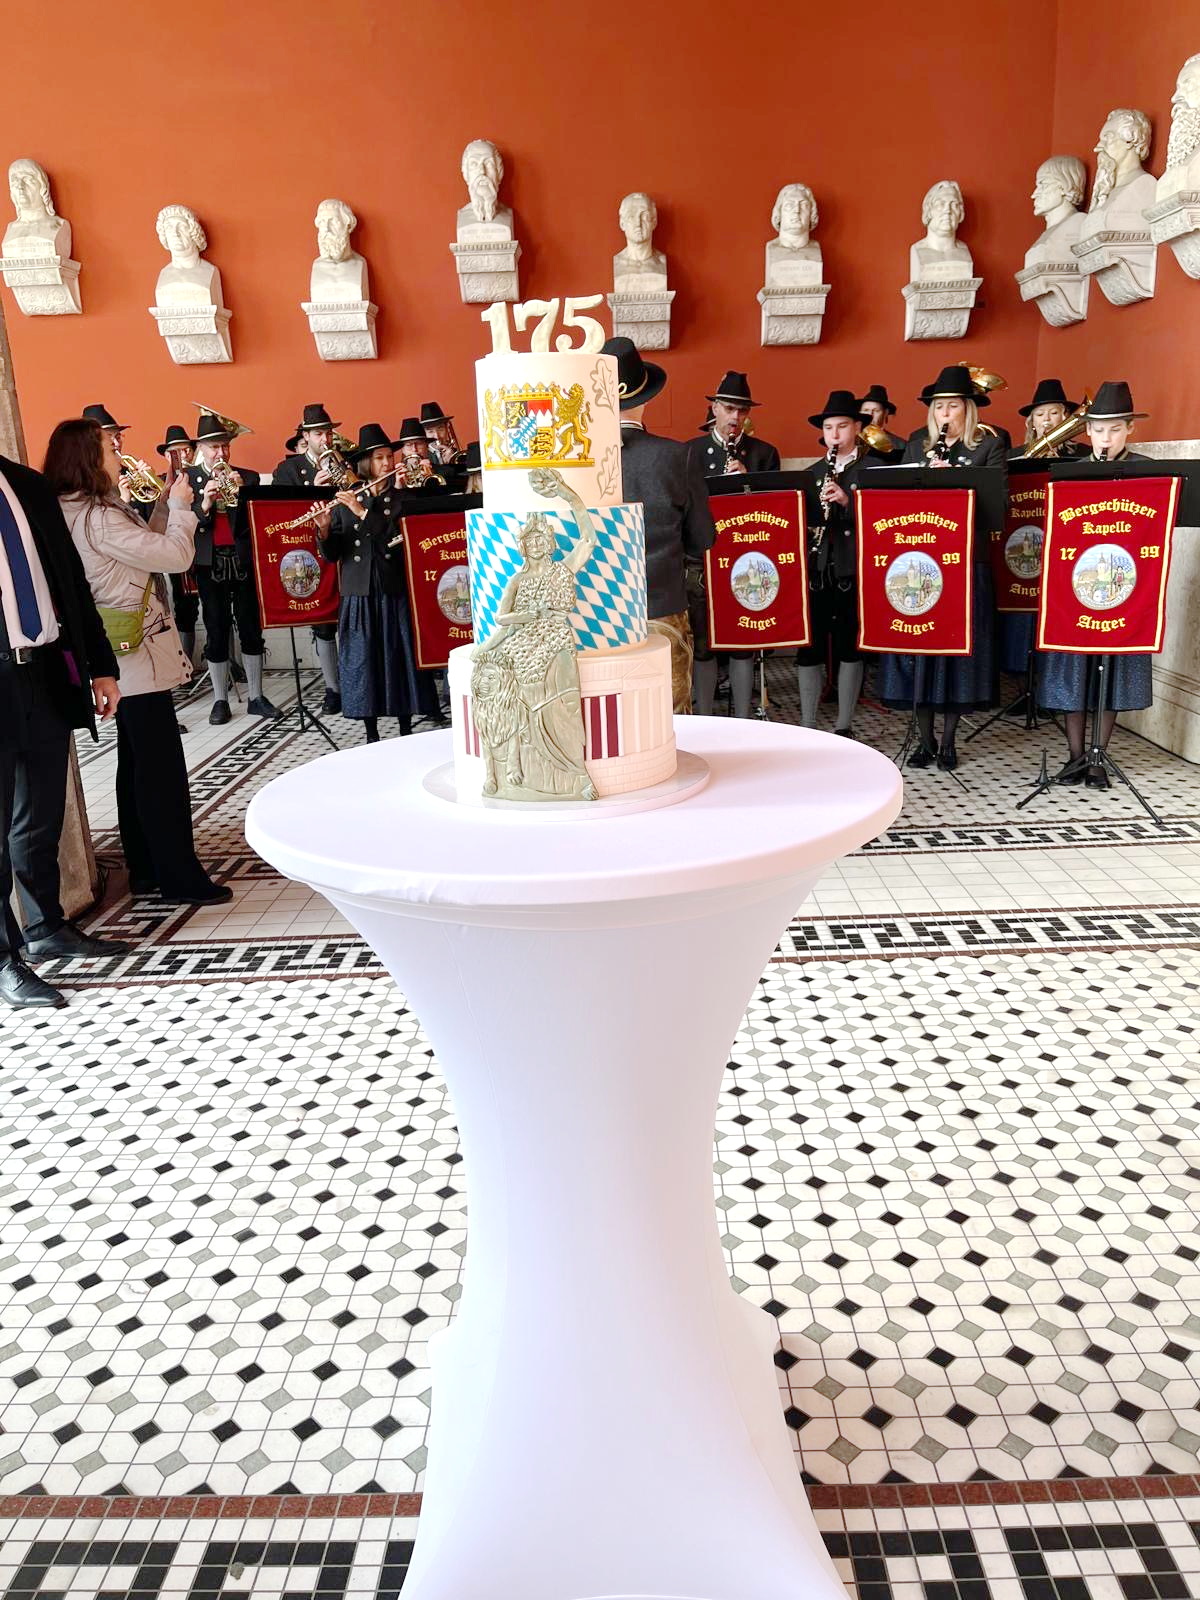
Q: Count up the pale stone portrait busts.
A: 10